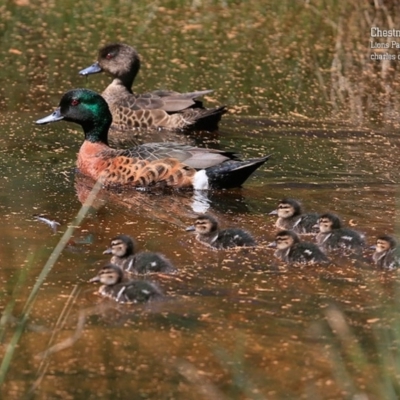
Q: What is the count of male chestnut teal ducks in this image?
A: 1